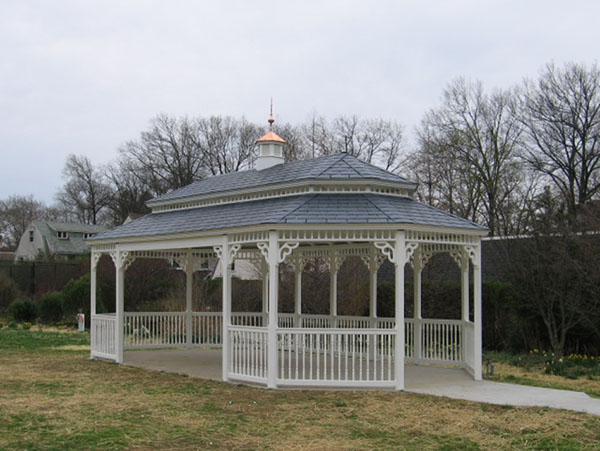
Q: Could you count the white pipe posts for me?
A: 13